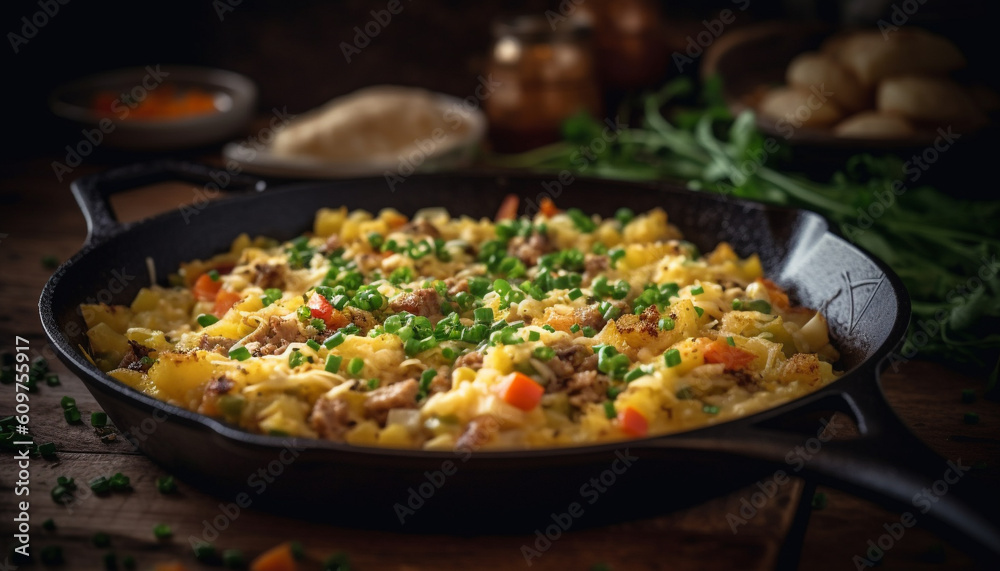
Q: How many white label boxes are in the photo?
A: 0